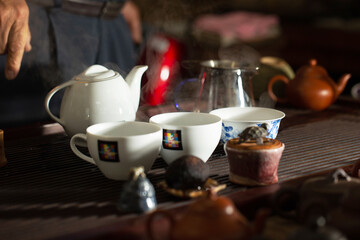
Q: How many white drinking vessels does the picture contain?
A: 3